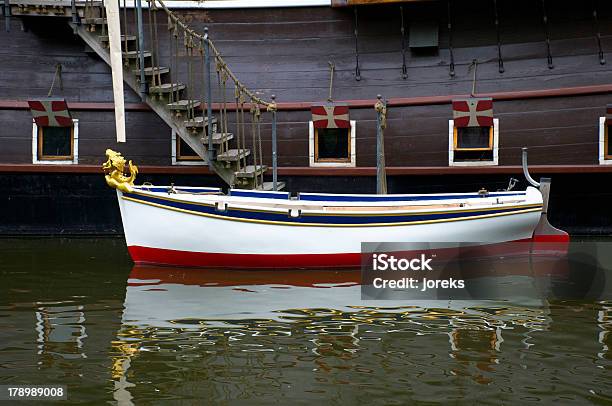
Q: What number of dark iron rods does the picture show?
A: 6